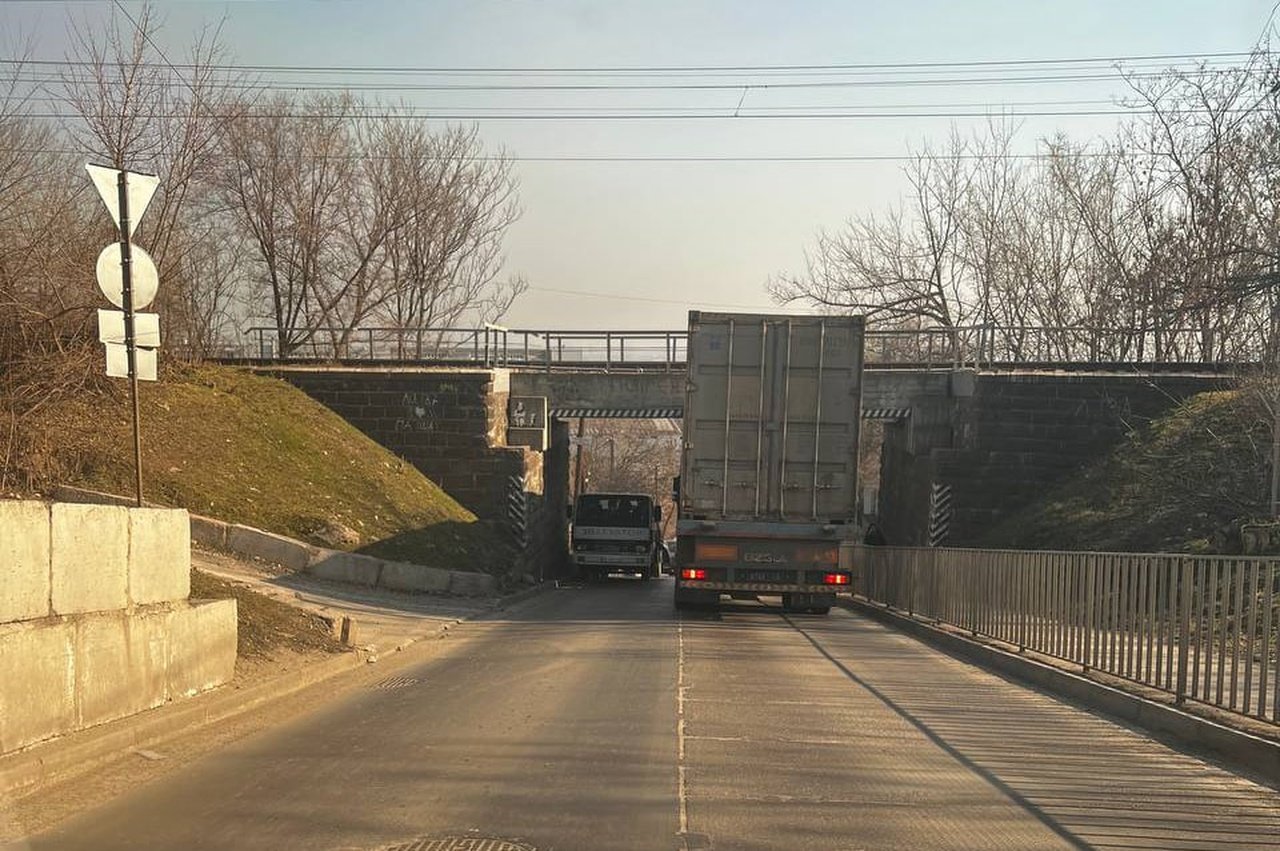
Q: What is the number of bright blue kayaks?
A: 0